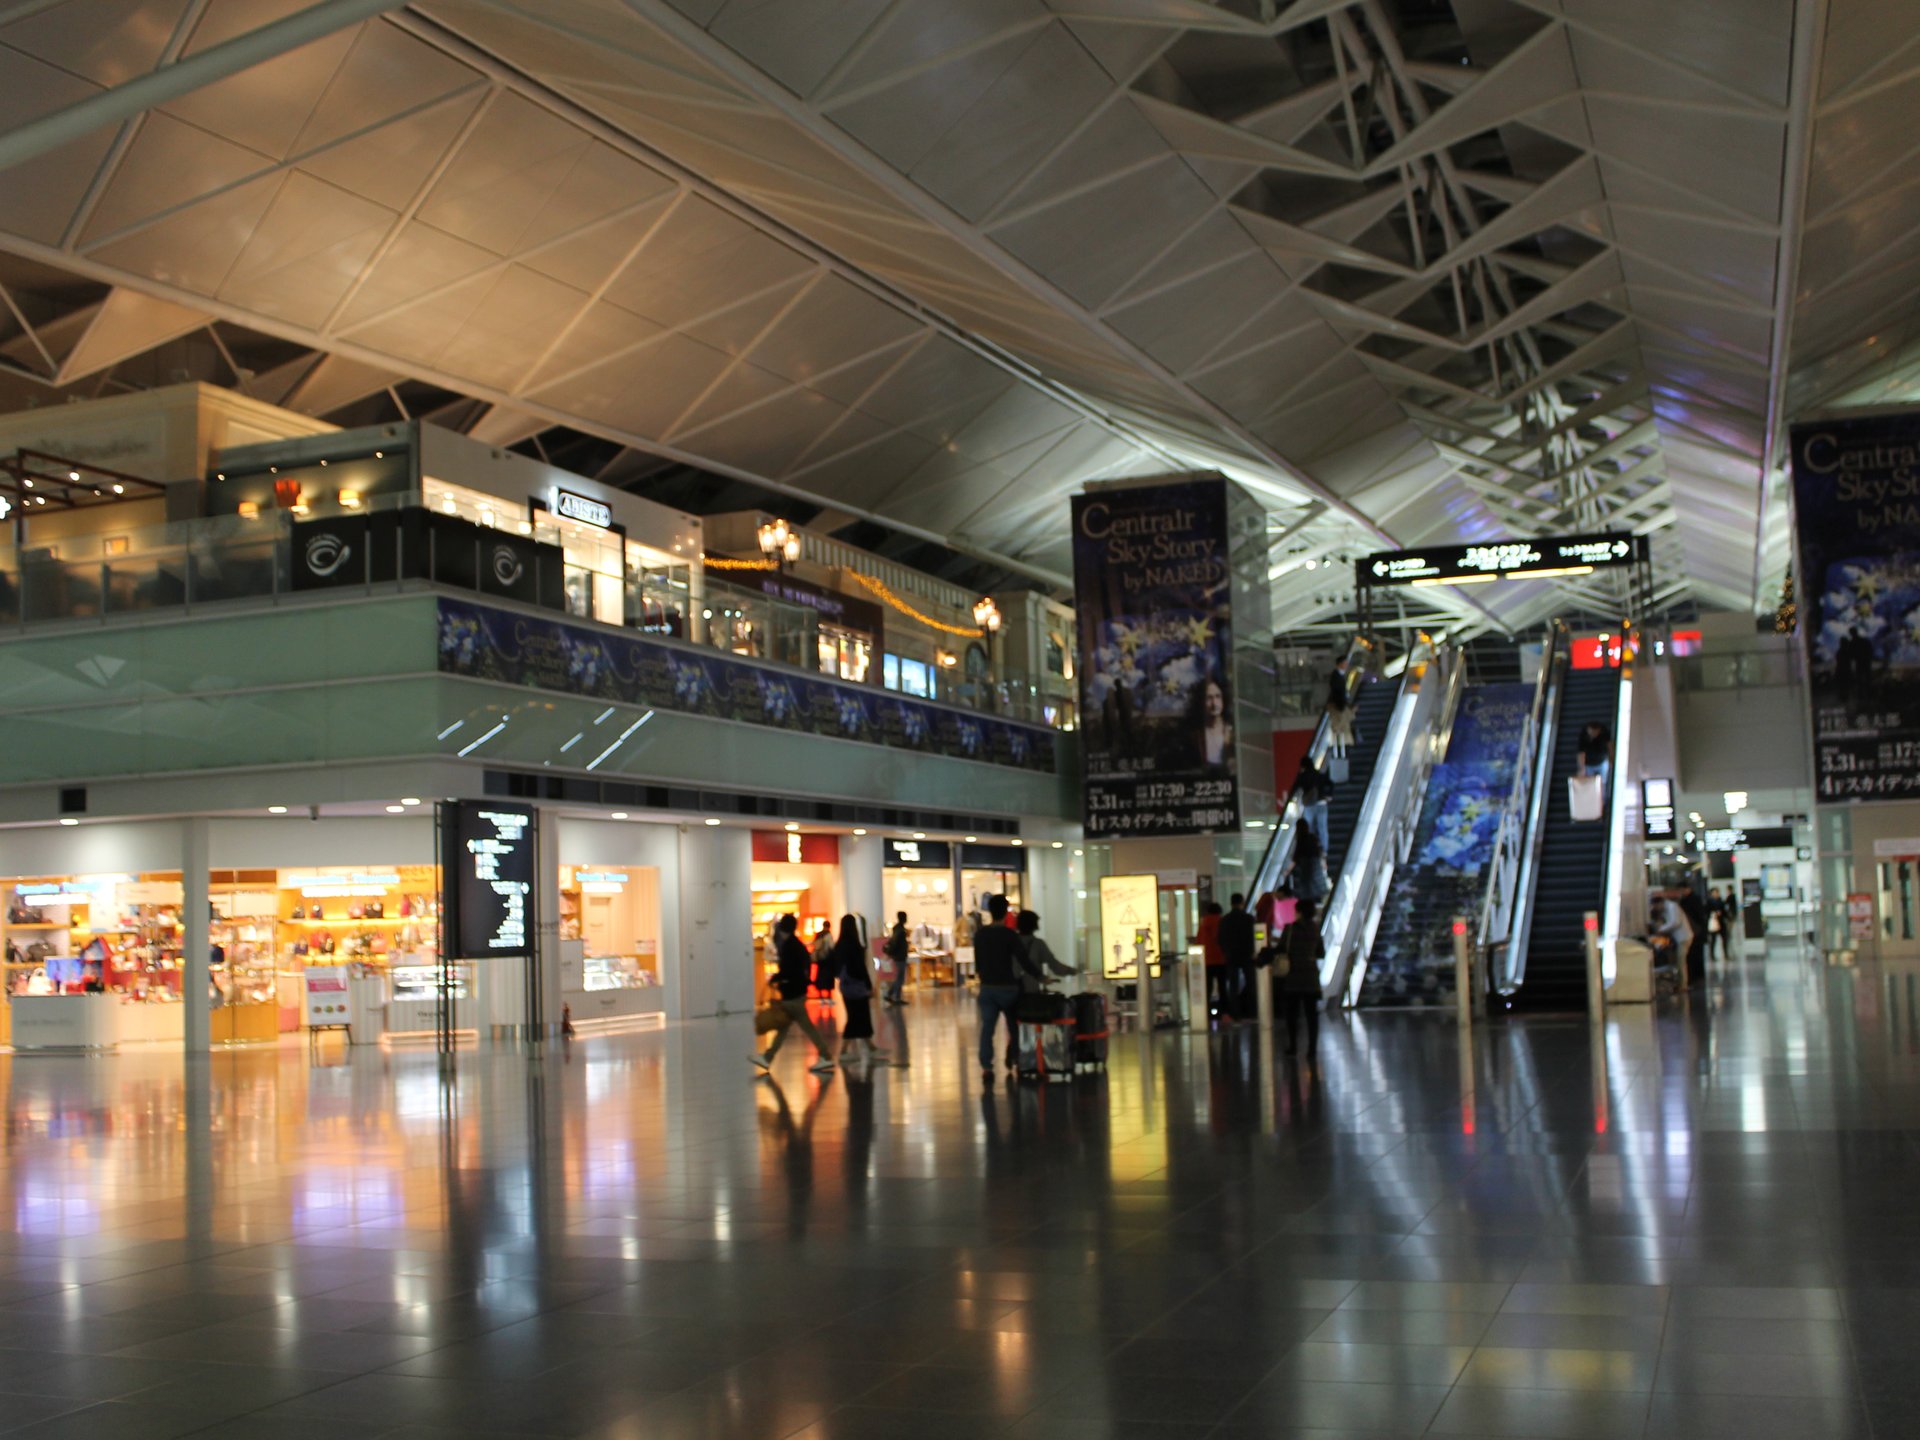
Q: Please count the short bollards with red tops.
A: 2